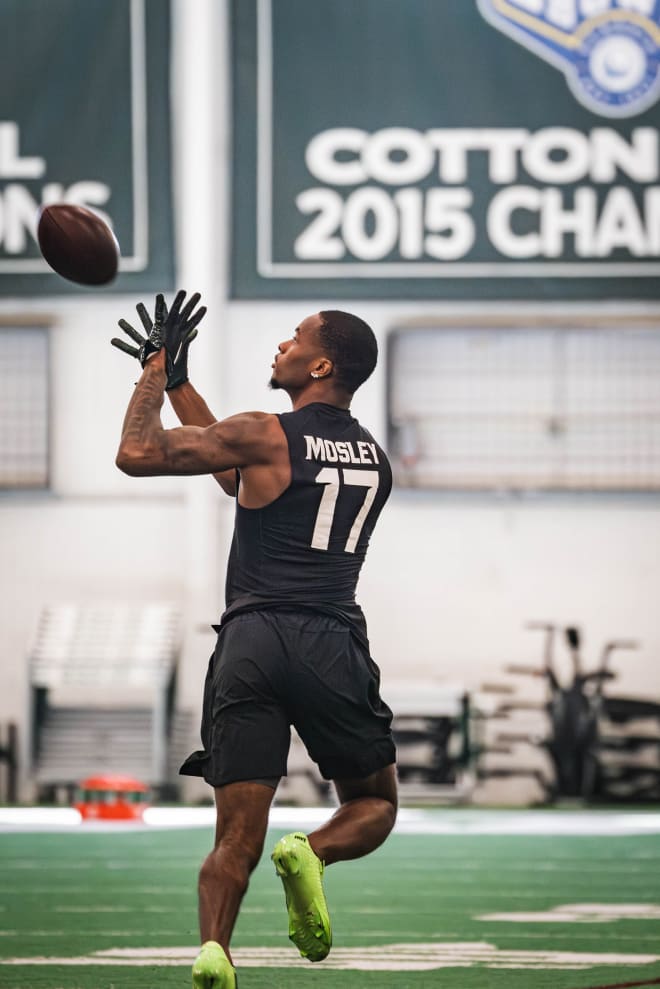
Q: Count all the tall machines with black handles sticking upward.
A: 1